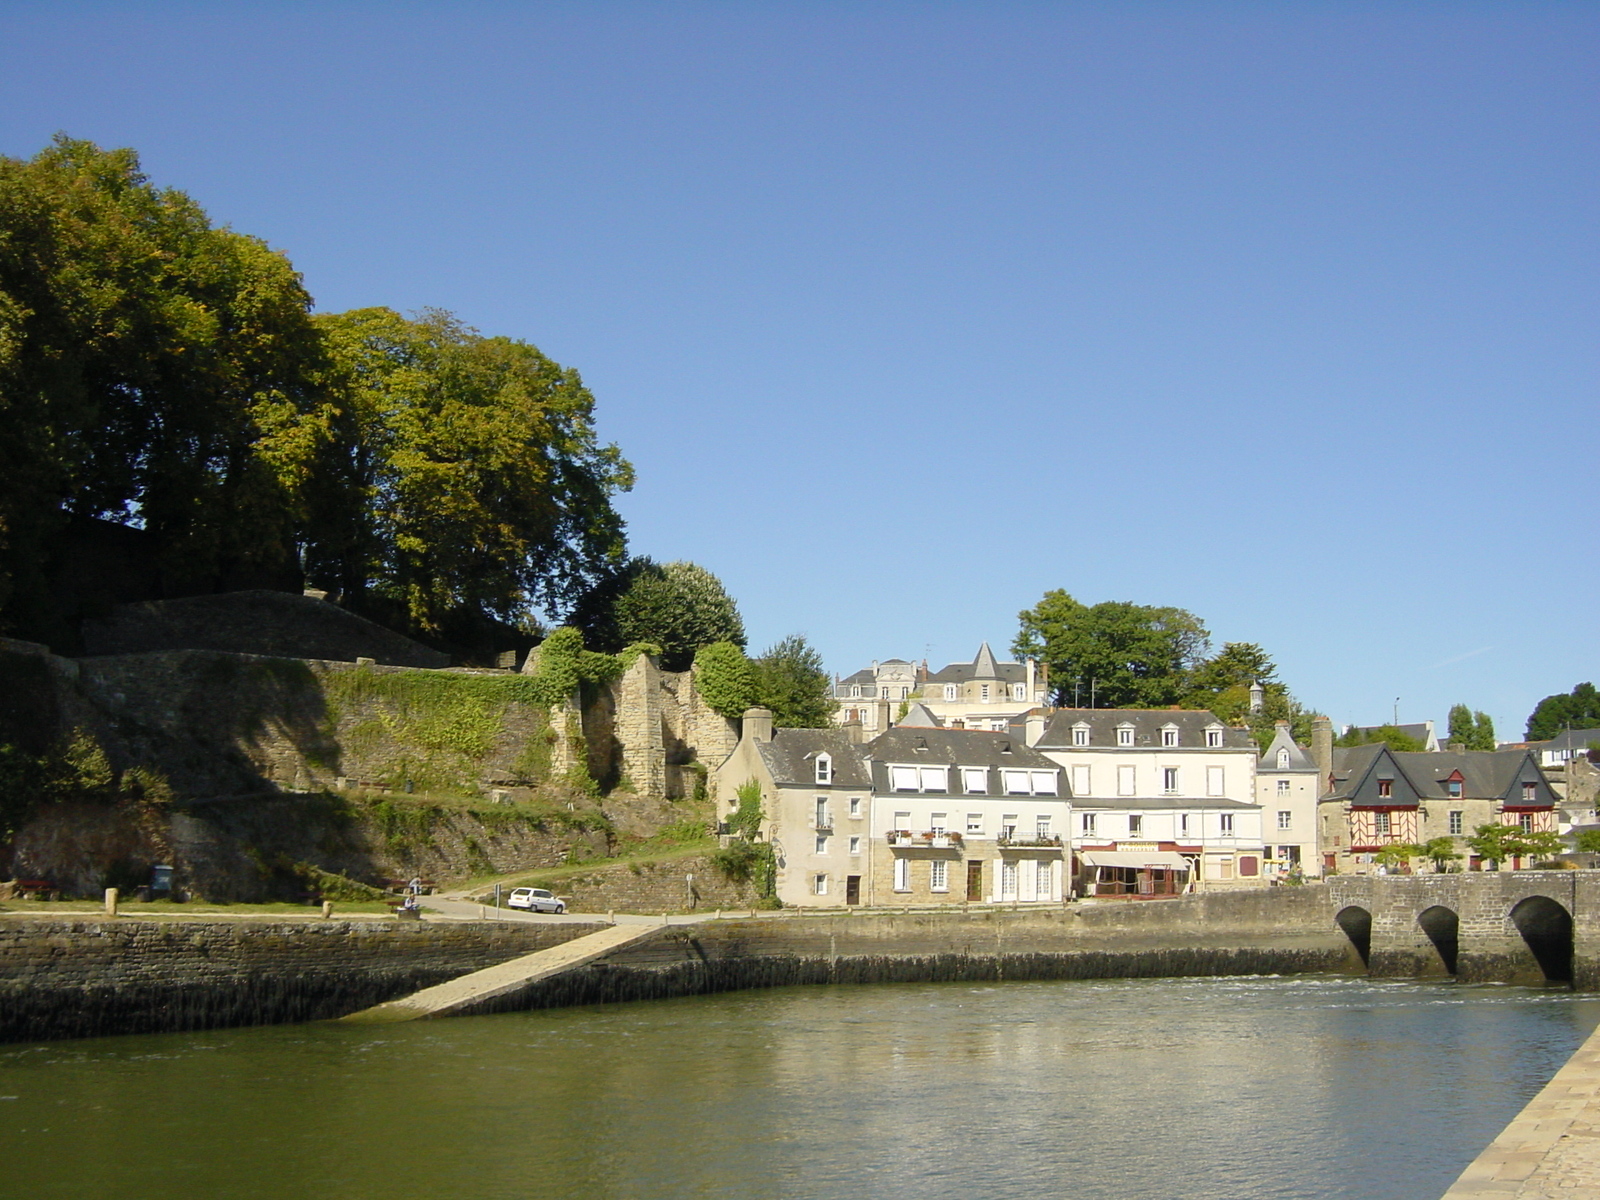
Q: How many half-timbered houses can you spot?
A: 2